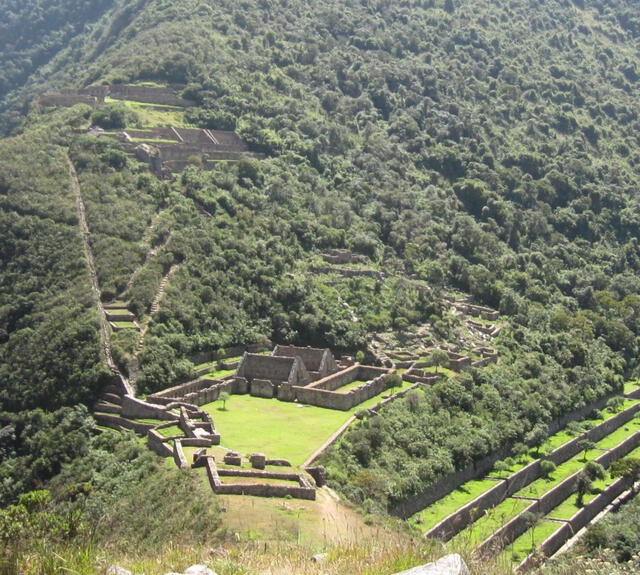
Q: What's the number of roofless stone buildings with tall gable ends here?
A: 2